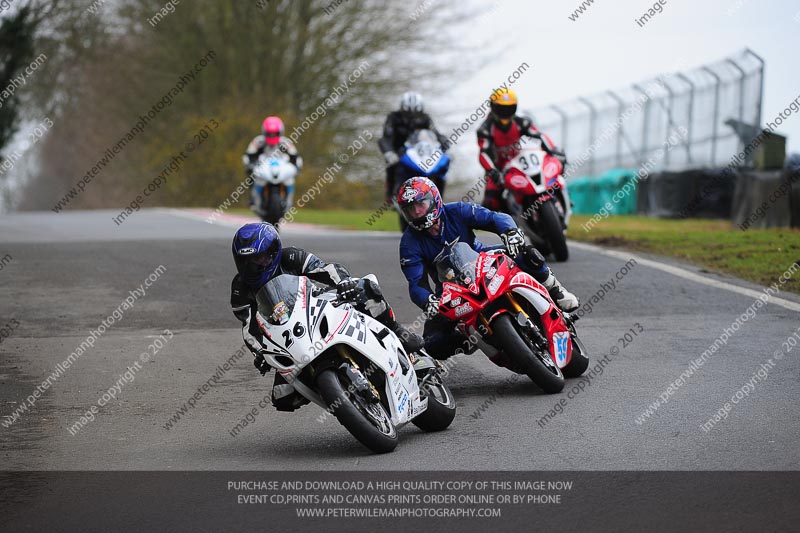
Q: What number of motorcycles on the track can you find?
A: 5